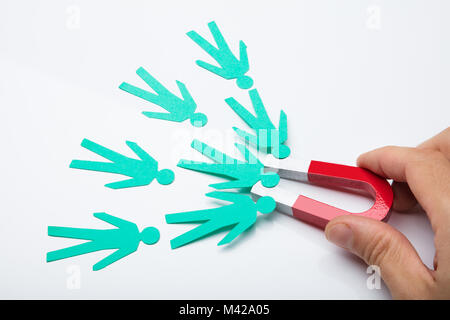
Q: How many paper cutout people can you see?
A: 7